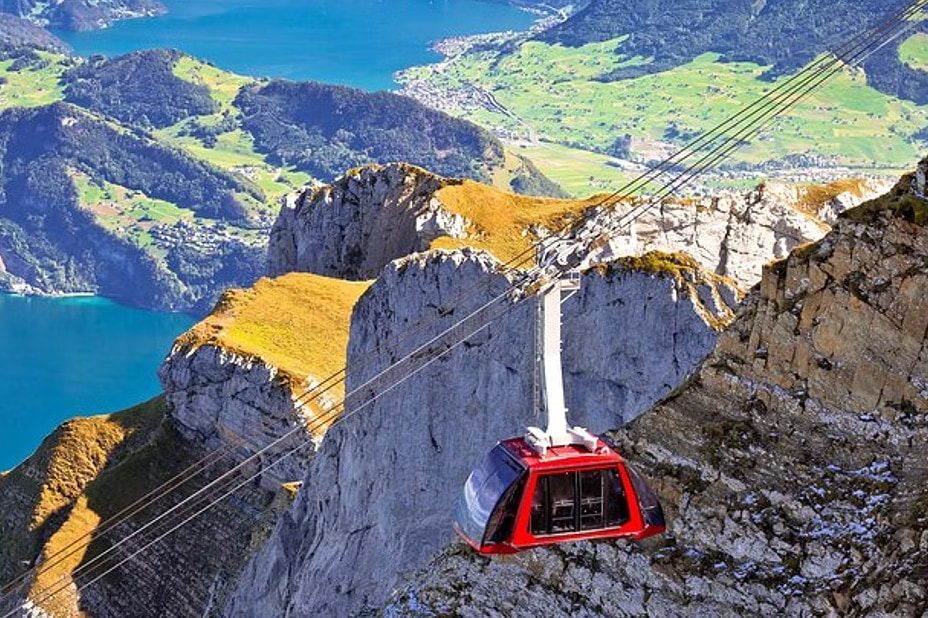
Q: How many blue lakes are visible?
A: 2